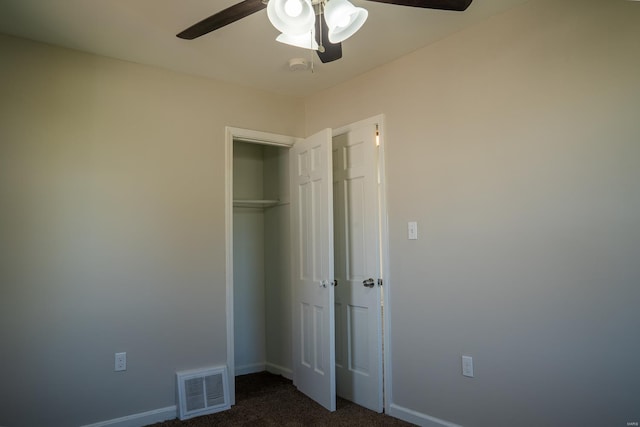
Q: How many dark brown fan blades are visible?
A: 3